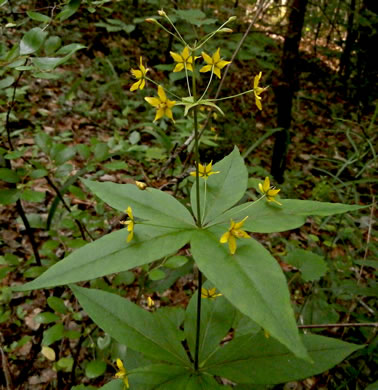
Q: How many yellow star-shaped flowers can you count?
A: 11